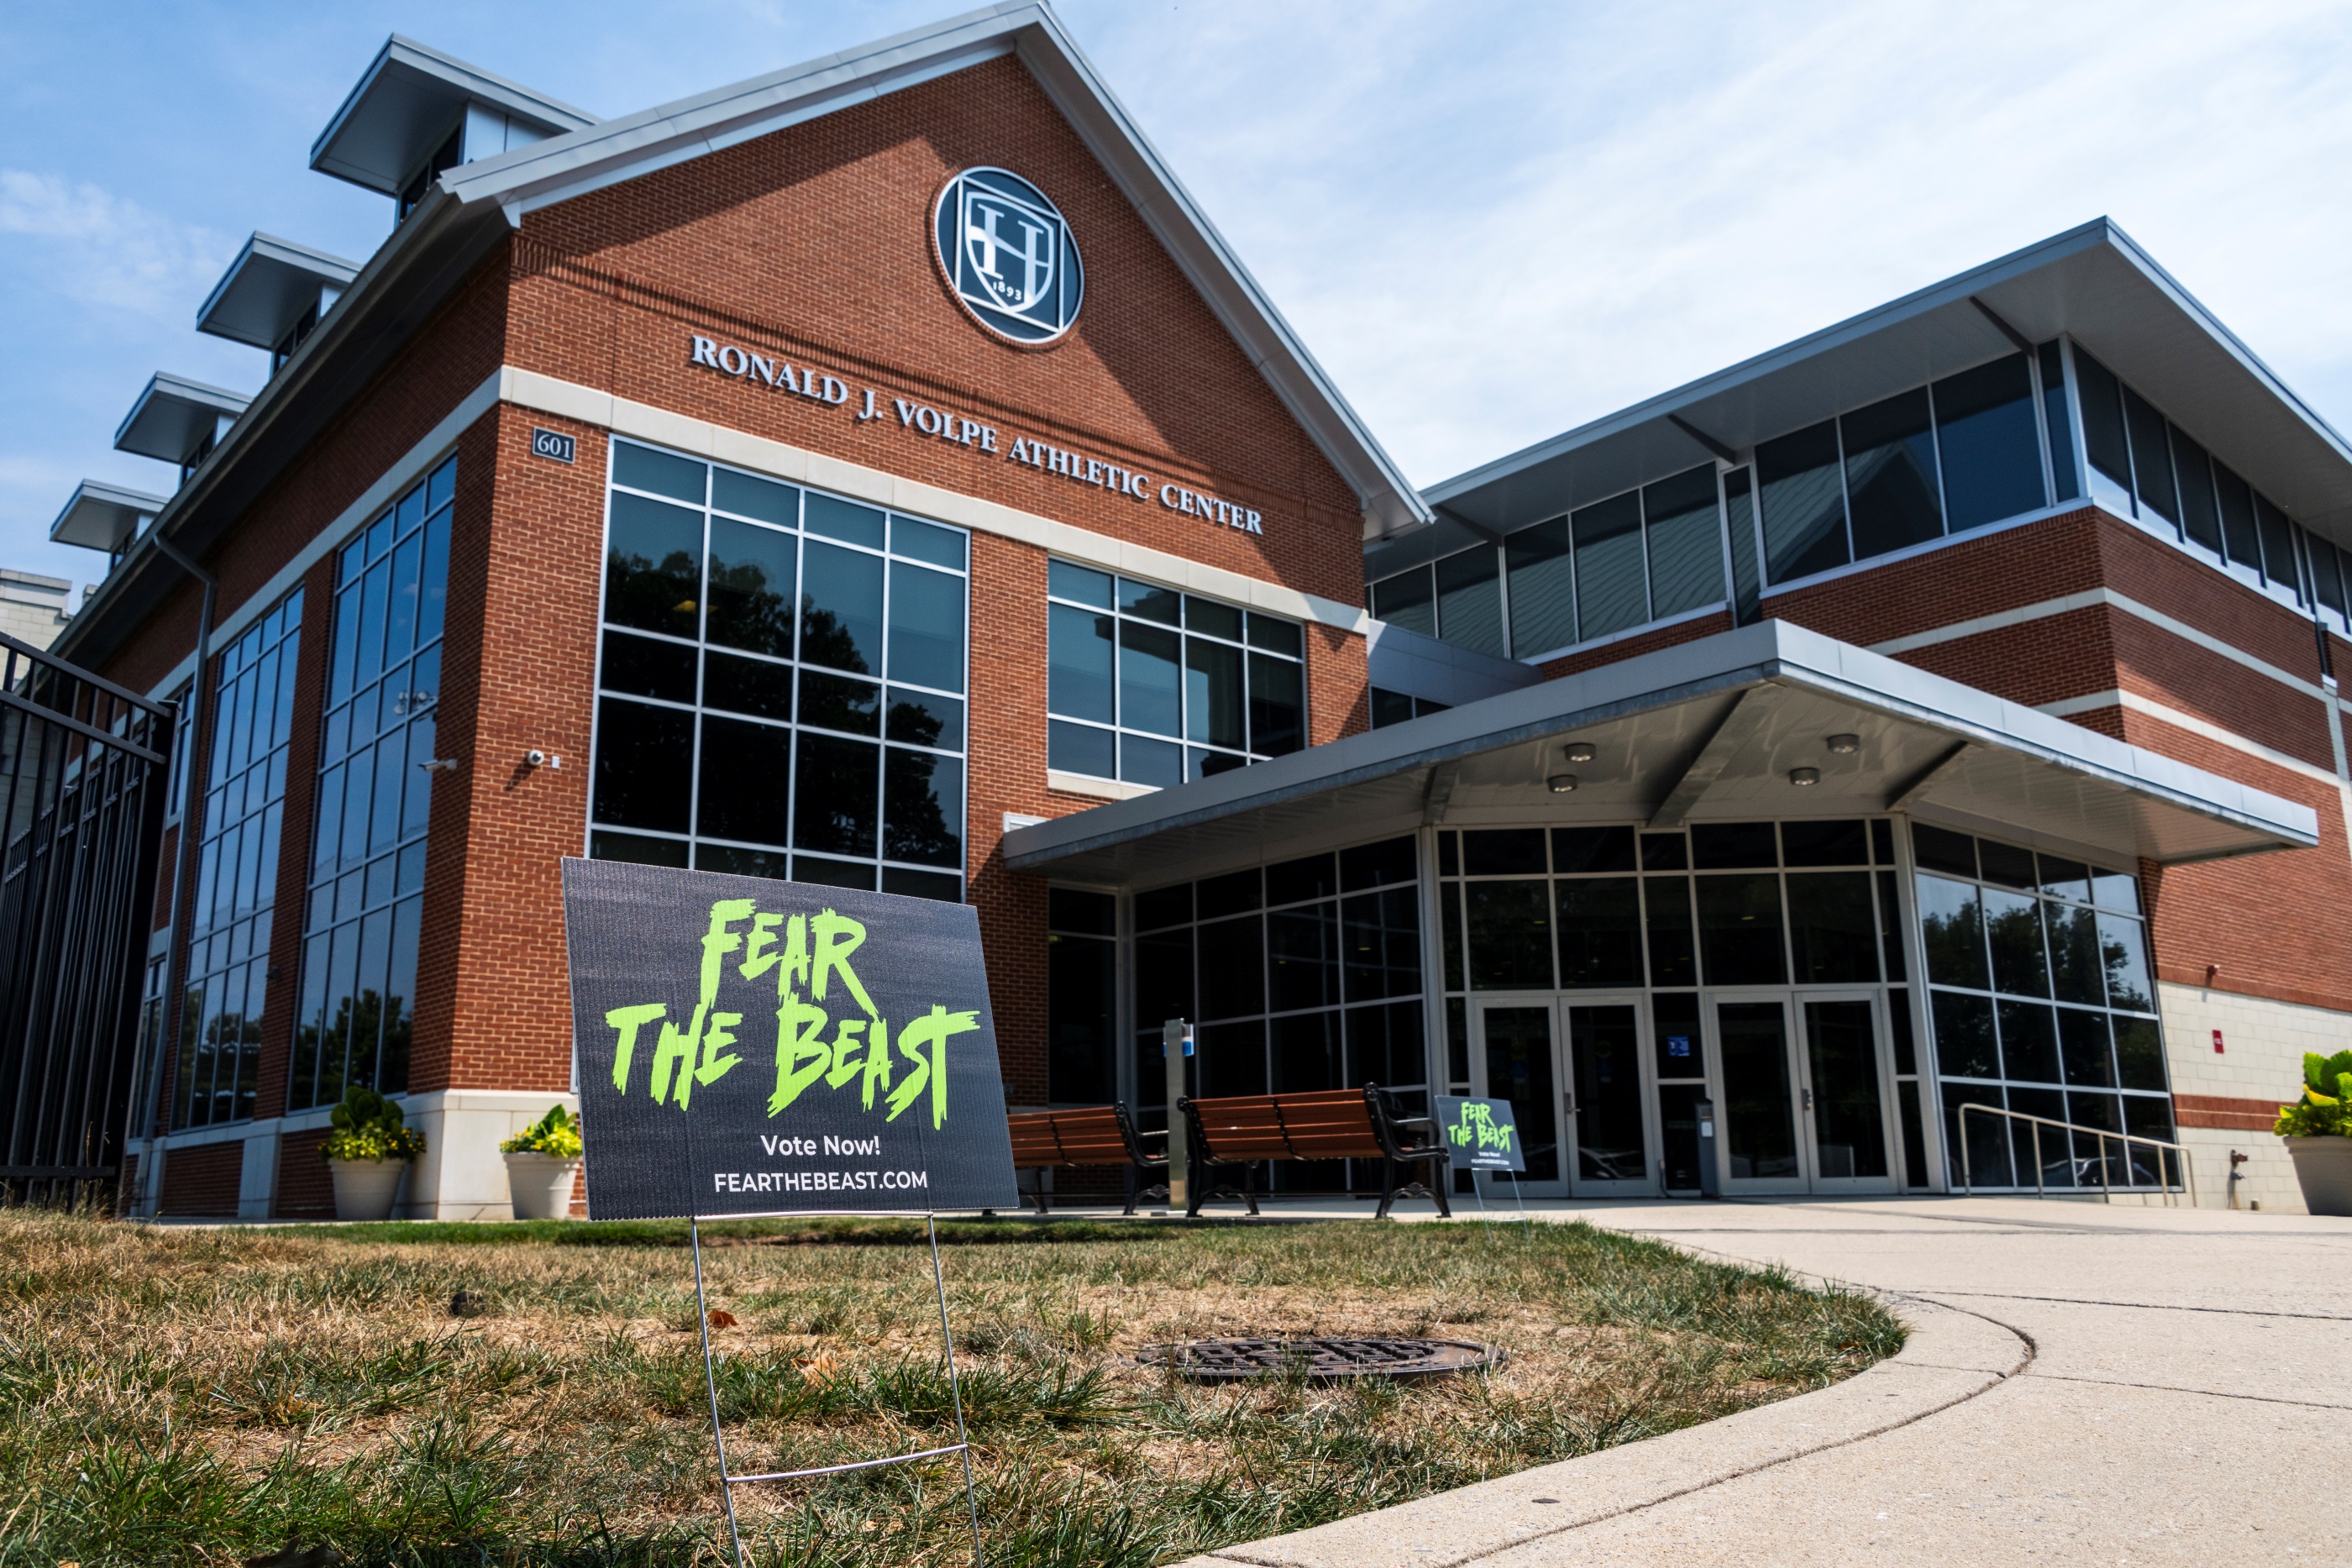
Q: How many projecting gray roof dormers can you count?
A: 4